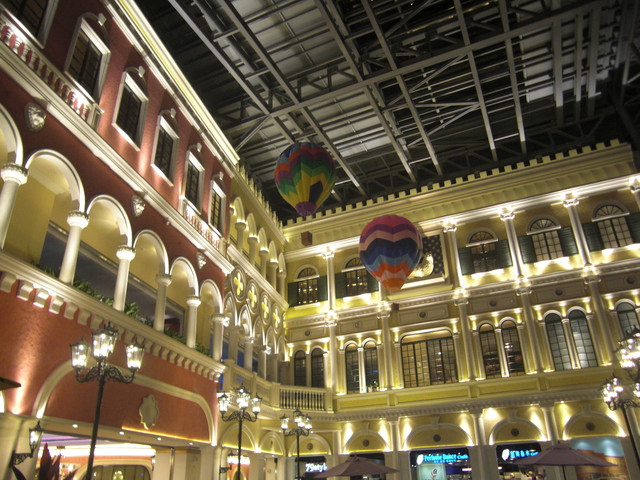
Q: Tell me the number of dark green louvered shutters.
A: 10